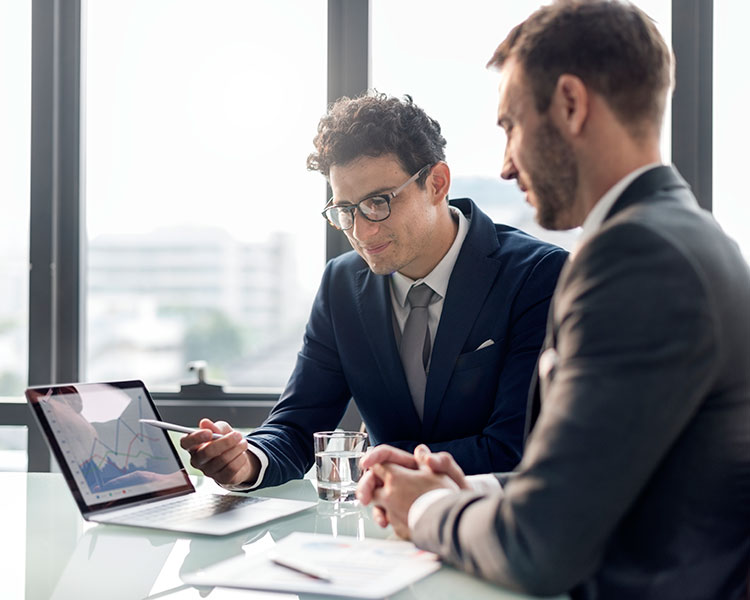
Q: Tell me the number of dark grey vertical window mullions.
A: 3